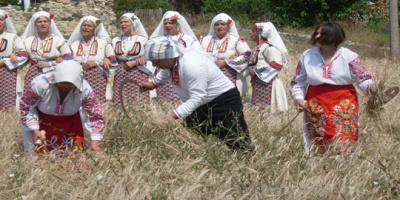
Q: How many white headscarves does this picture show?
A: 8